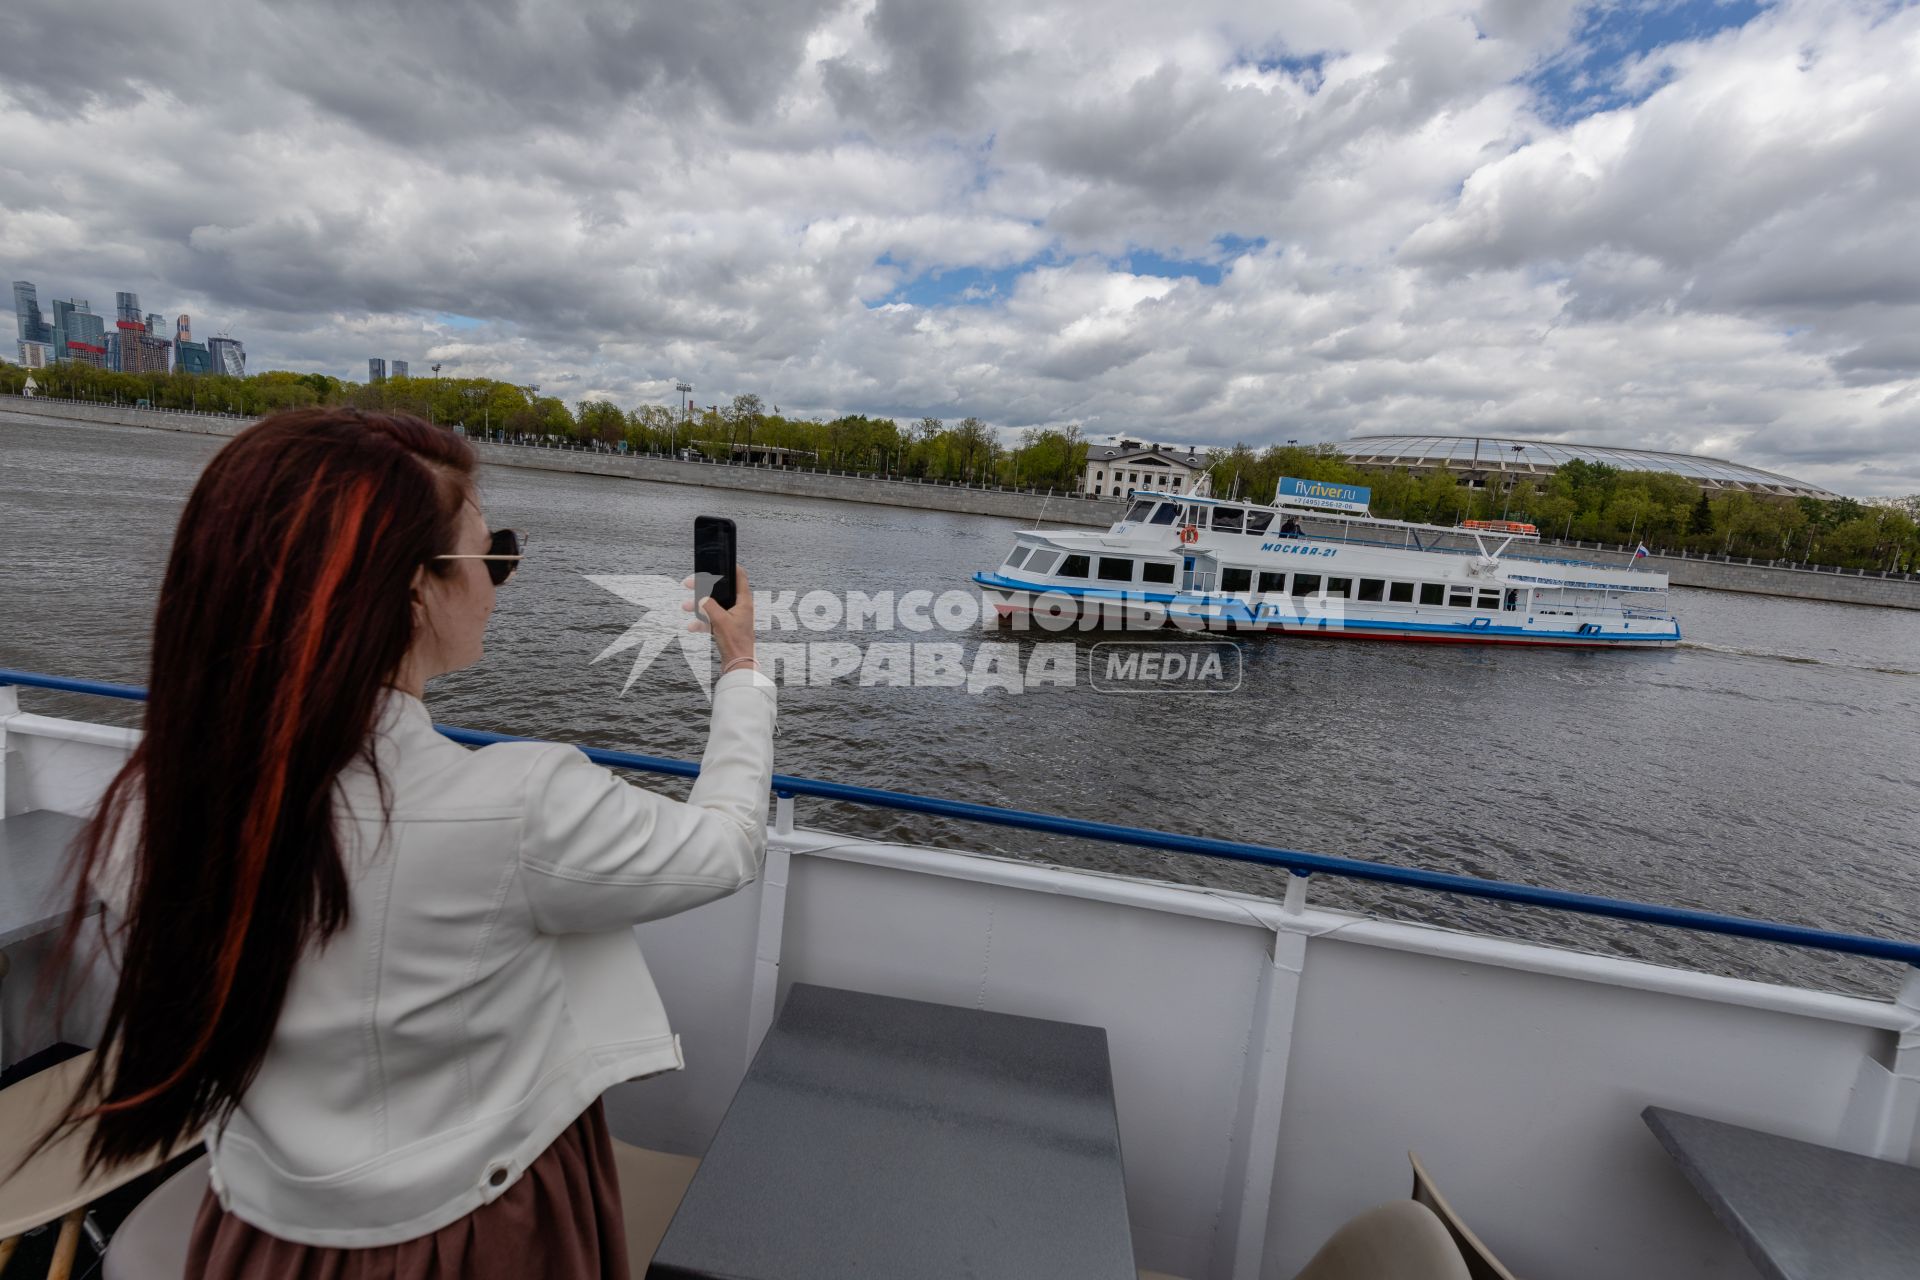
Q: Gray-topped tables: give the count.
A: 3